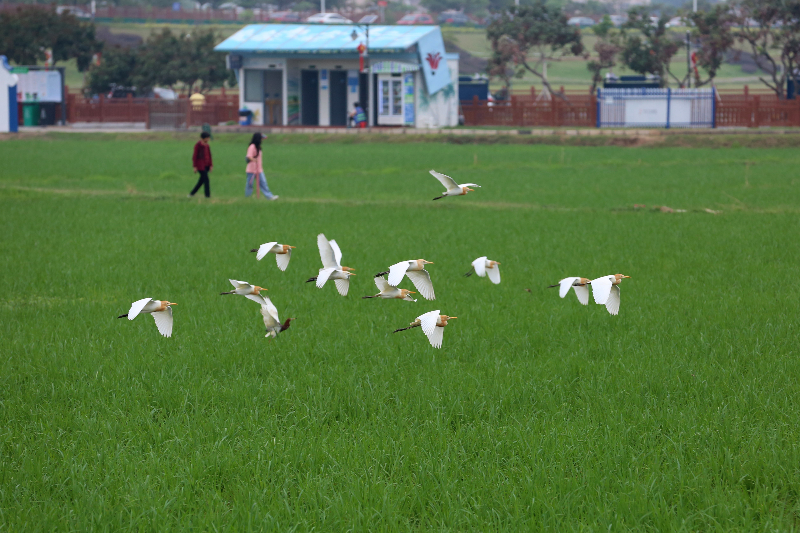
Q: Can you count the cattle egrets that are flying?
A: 12